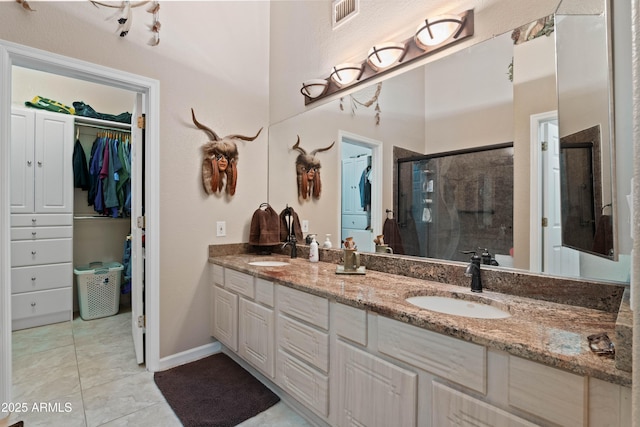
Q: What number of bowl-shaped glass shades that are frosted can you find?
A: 4